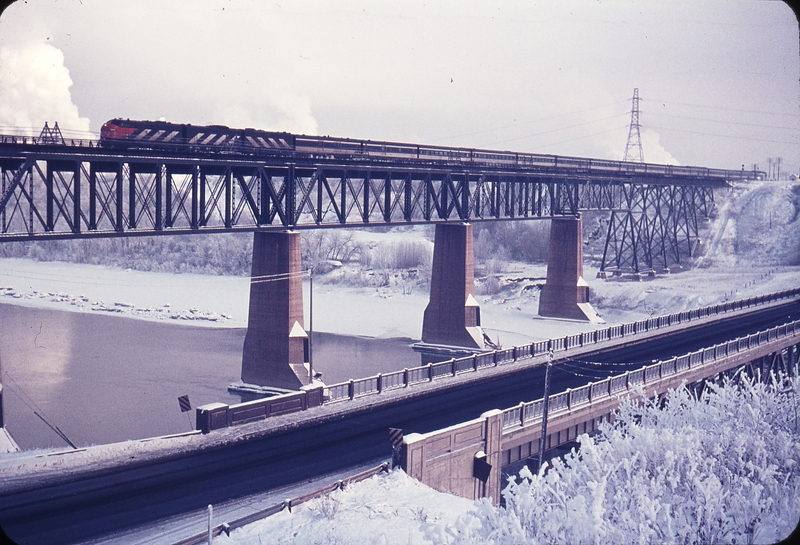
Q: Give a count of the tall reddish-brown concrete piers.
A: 3